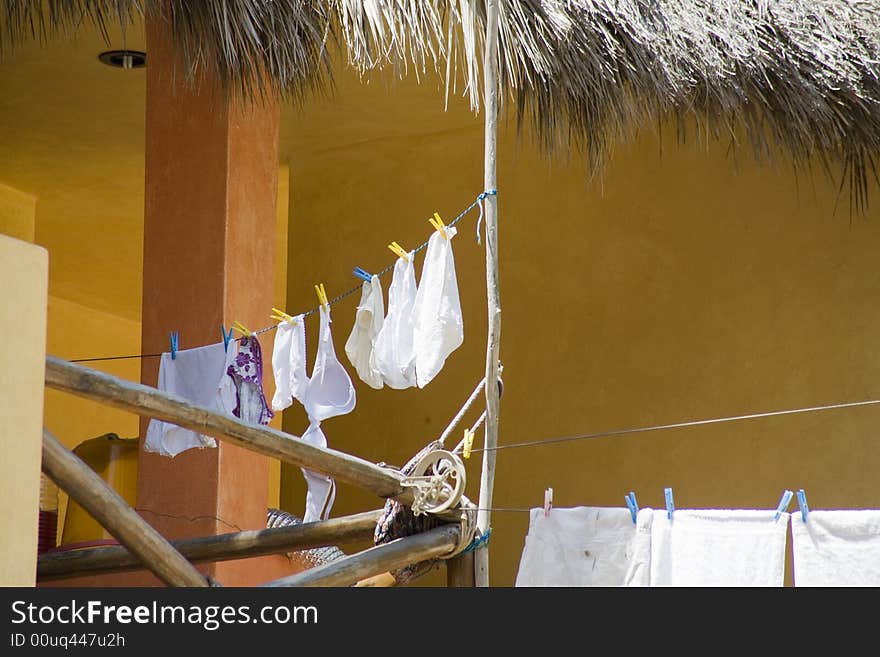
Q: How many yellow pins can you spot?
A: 6